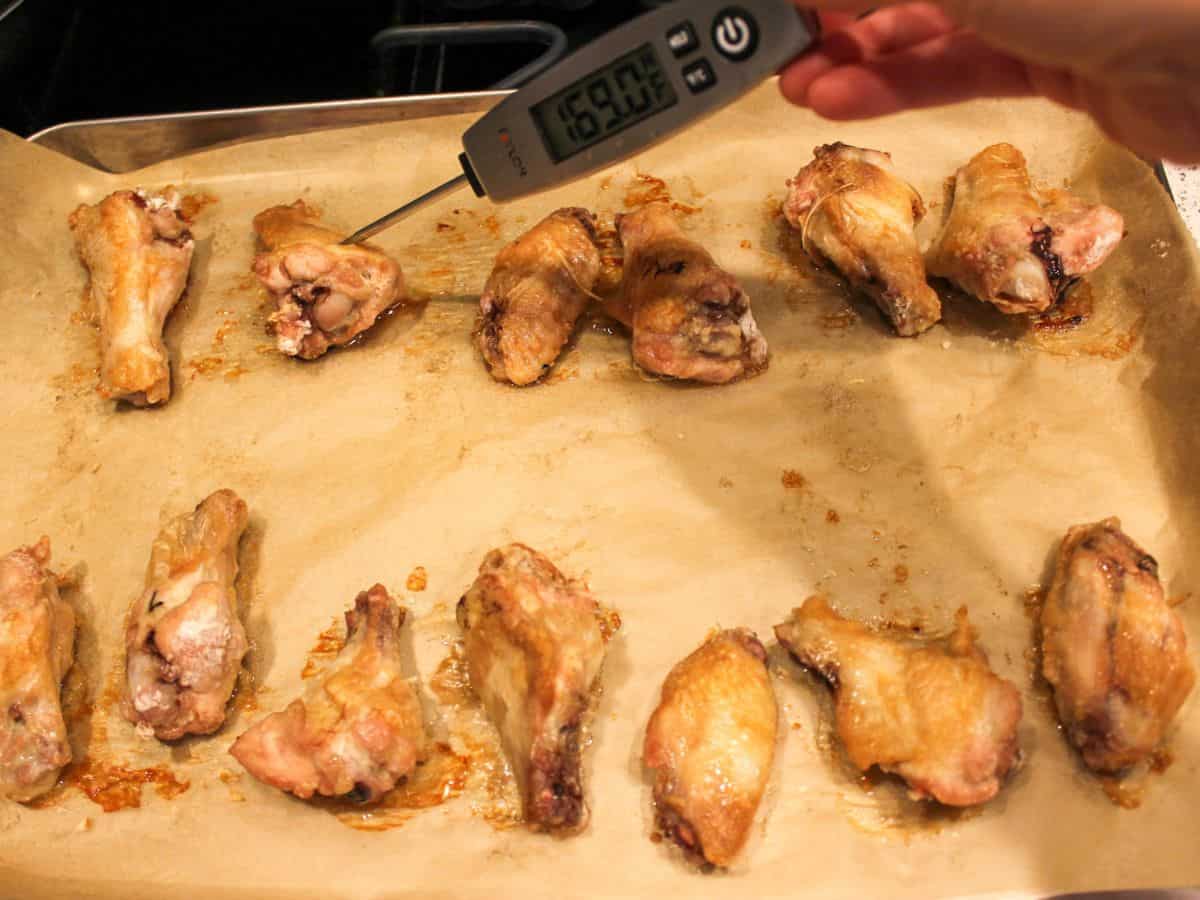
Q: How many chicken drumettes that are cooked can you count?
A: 13